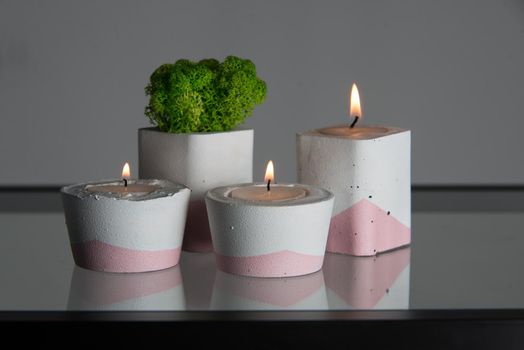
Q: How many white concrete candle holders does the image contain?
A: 3